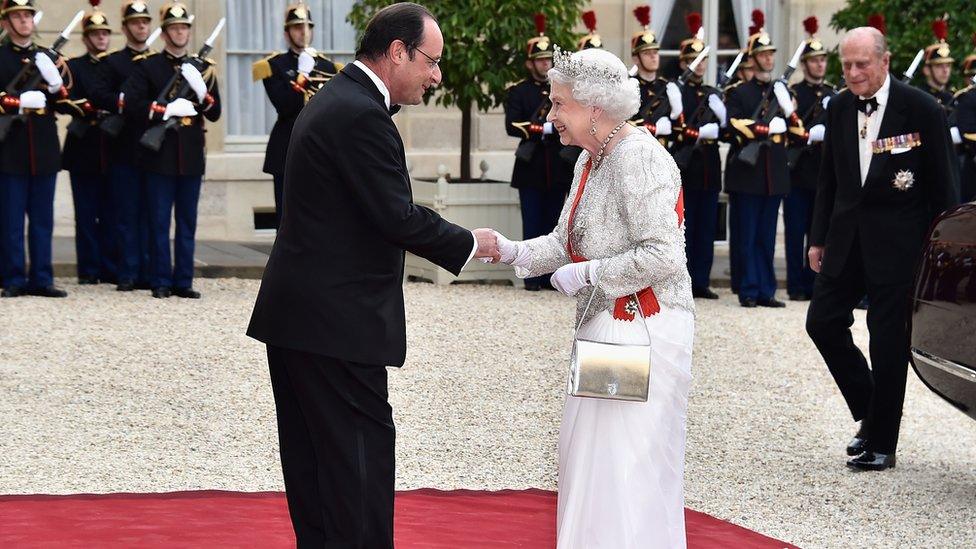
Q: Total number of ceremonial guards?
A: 15